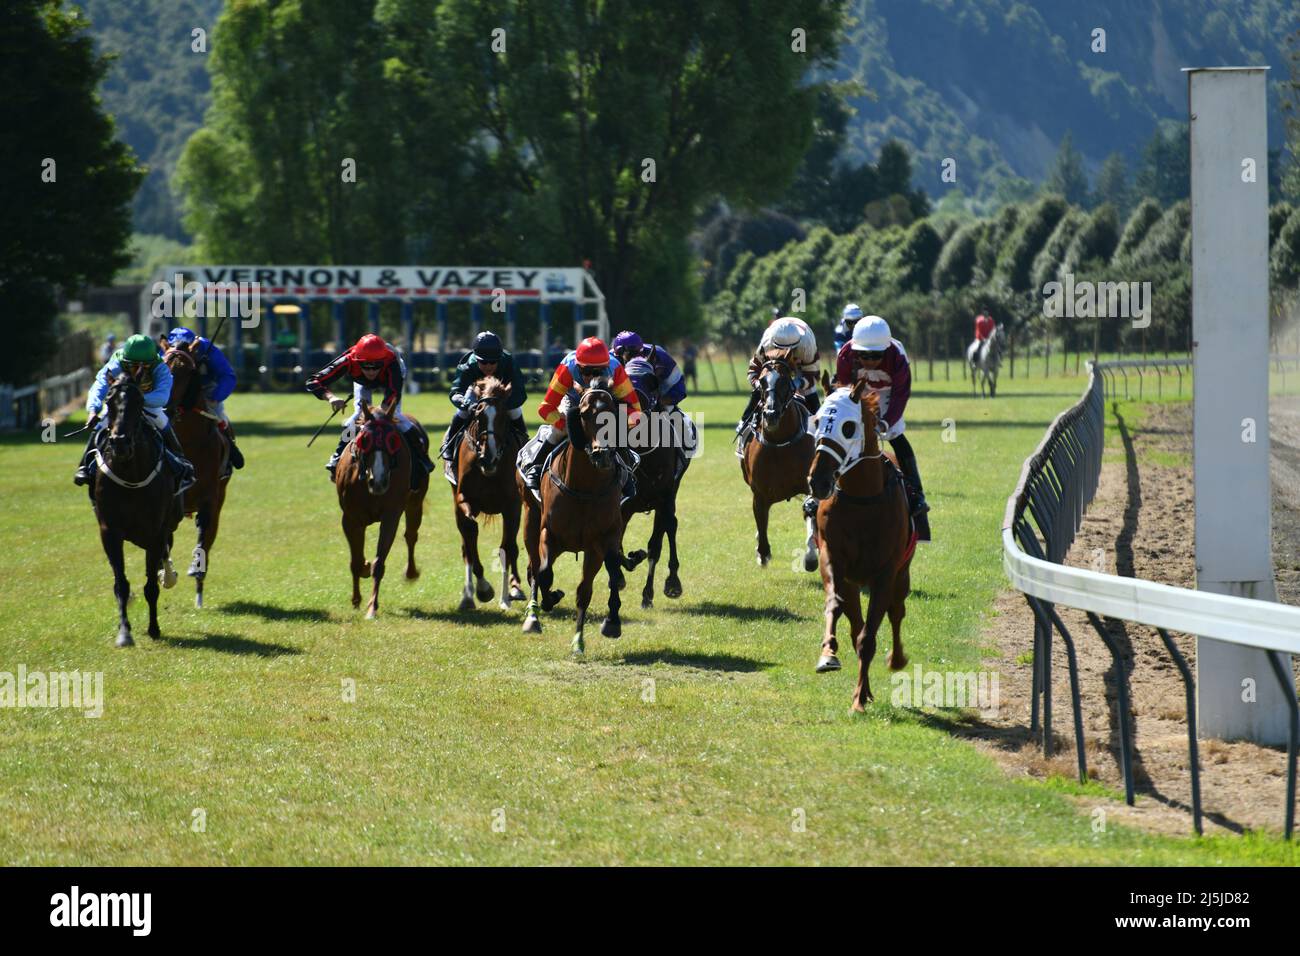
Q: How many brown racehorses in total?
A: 6